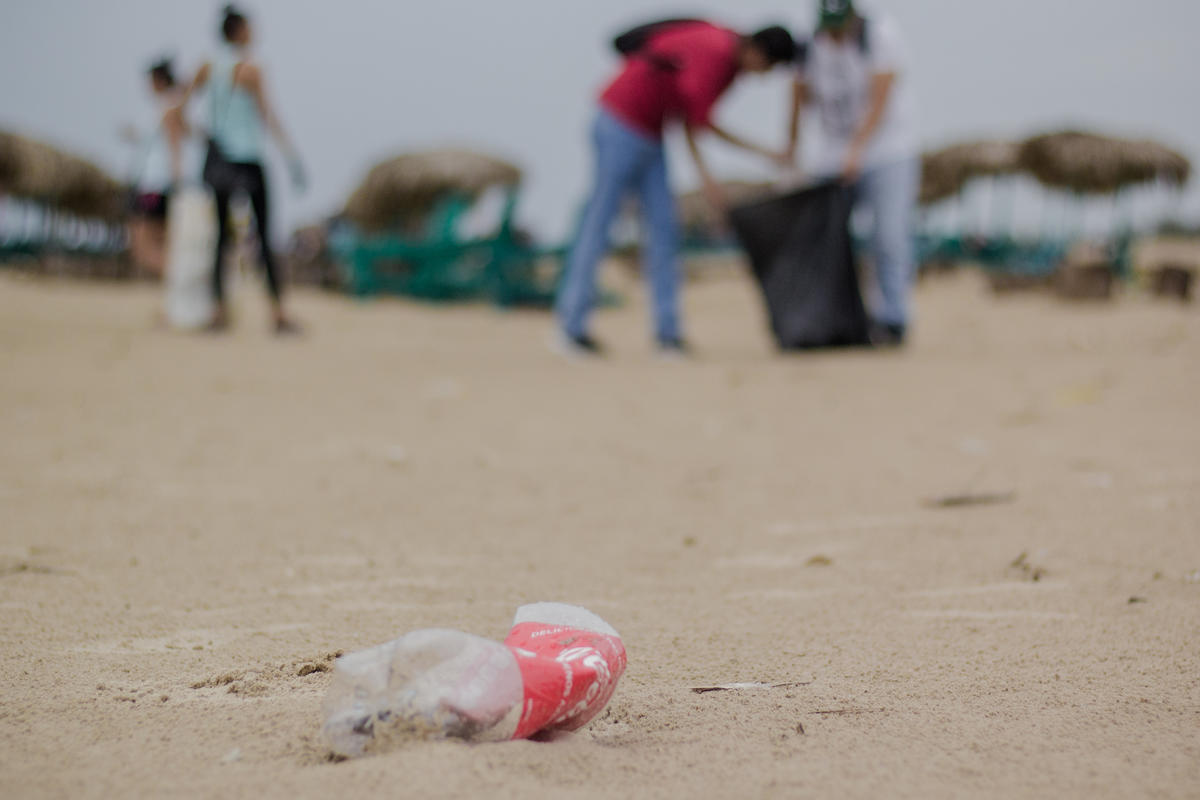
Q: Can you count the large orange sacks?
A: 0